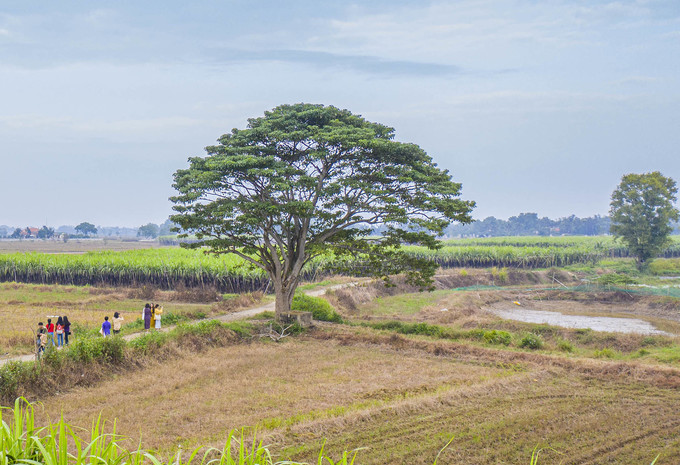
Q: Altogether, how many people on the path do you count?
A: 9